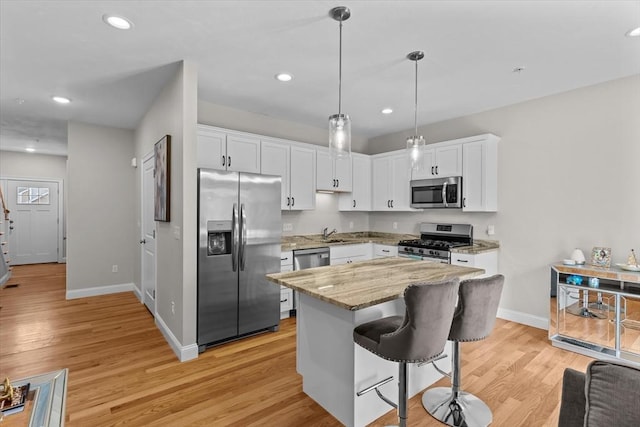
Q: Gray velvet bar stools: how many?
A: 2